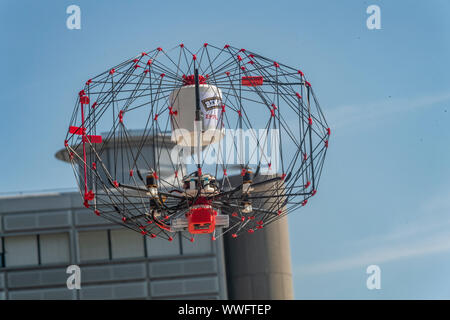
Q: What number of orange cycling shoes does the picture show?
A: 0